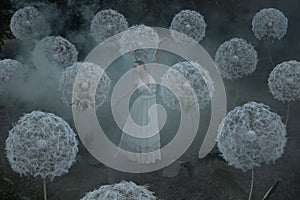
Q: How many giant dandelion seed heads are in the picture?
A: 14